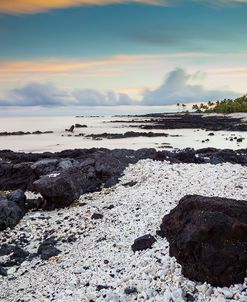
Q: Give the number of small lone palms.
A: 2